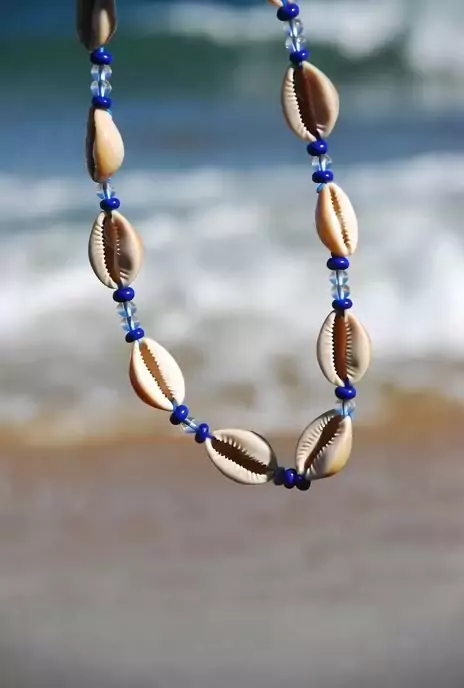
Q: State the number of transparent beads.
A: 12